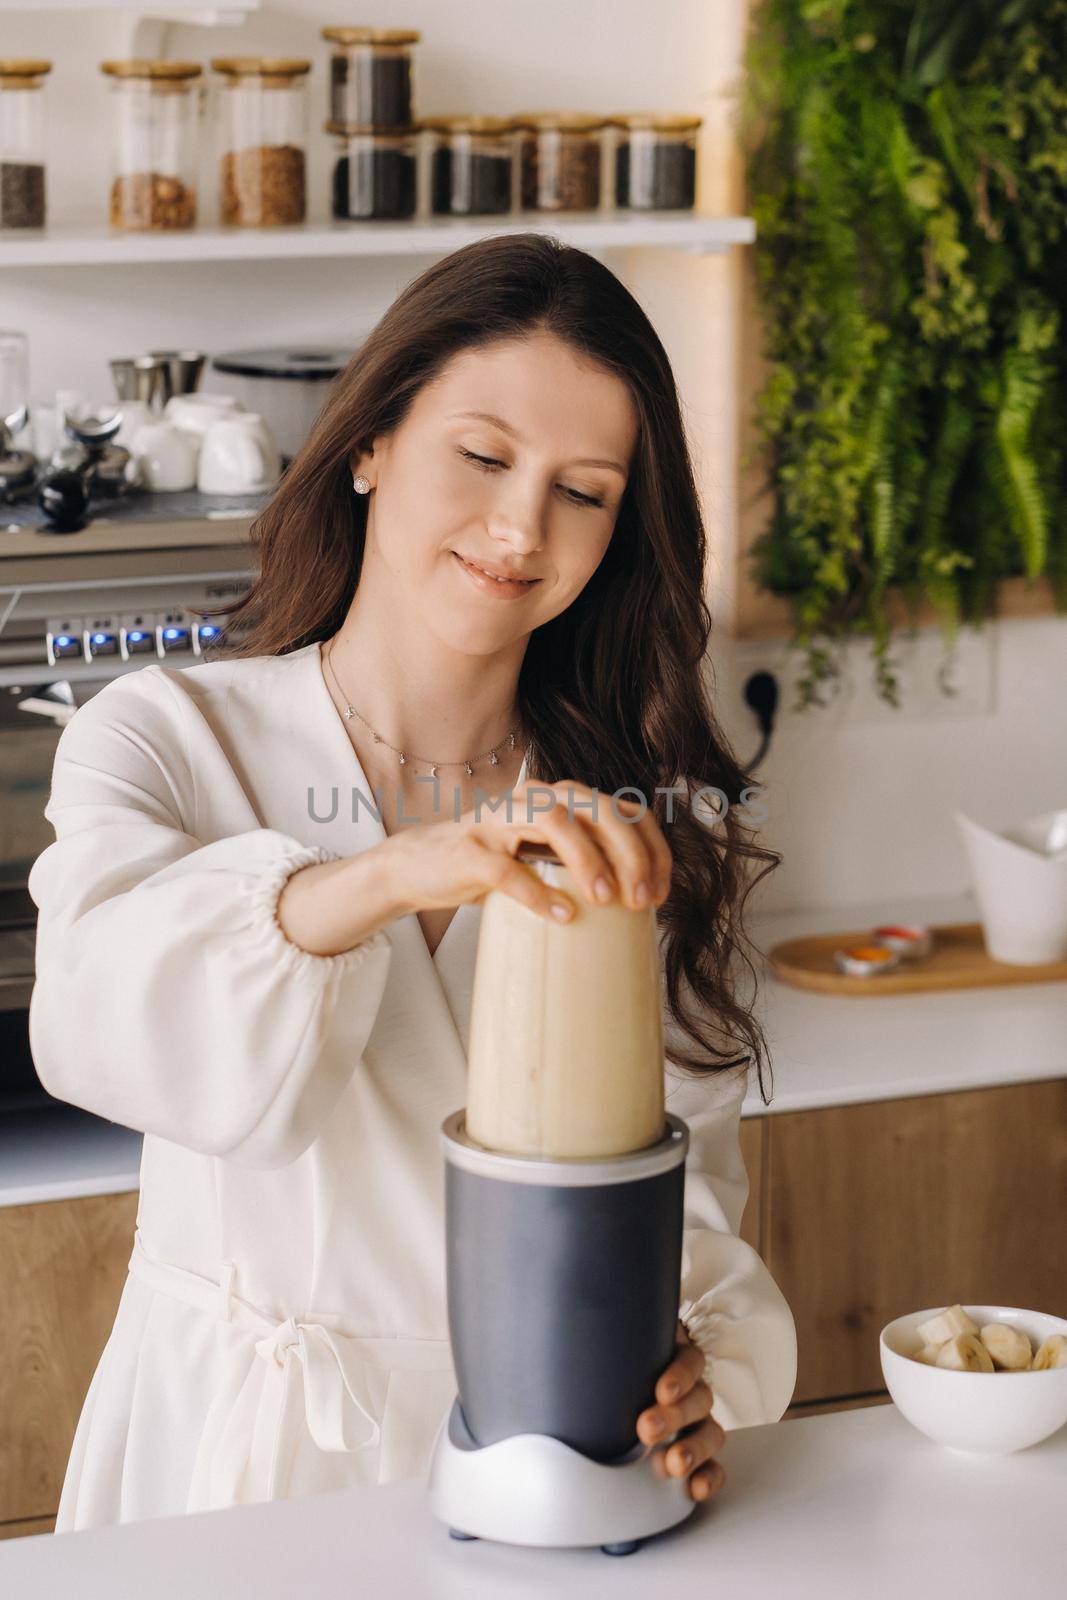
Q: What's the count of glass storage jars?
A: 8